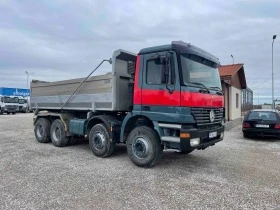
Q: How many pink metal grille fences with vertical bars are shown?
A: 0